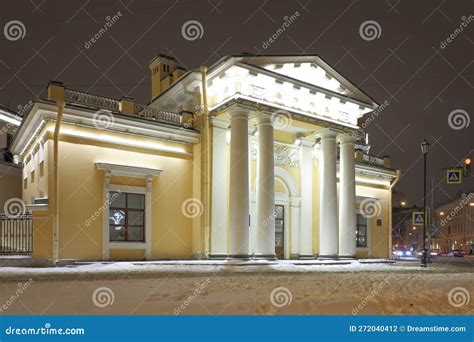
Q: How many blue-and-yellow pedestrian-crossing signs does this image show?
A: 2